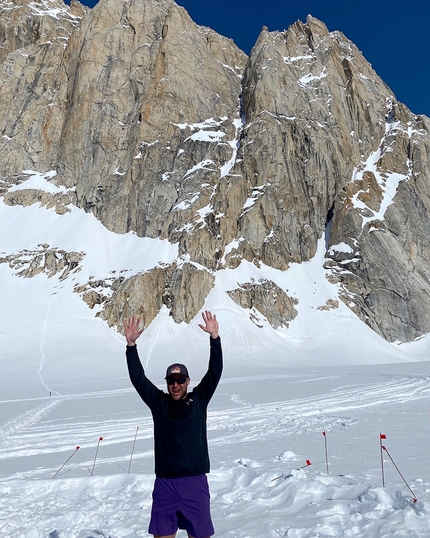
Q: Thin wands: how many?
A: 7